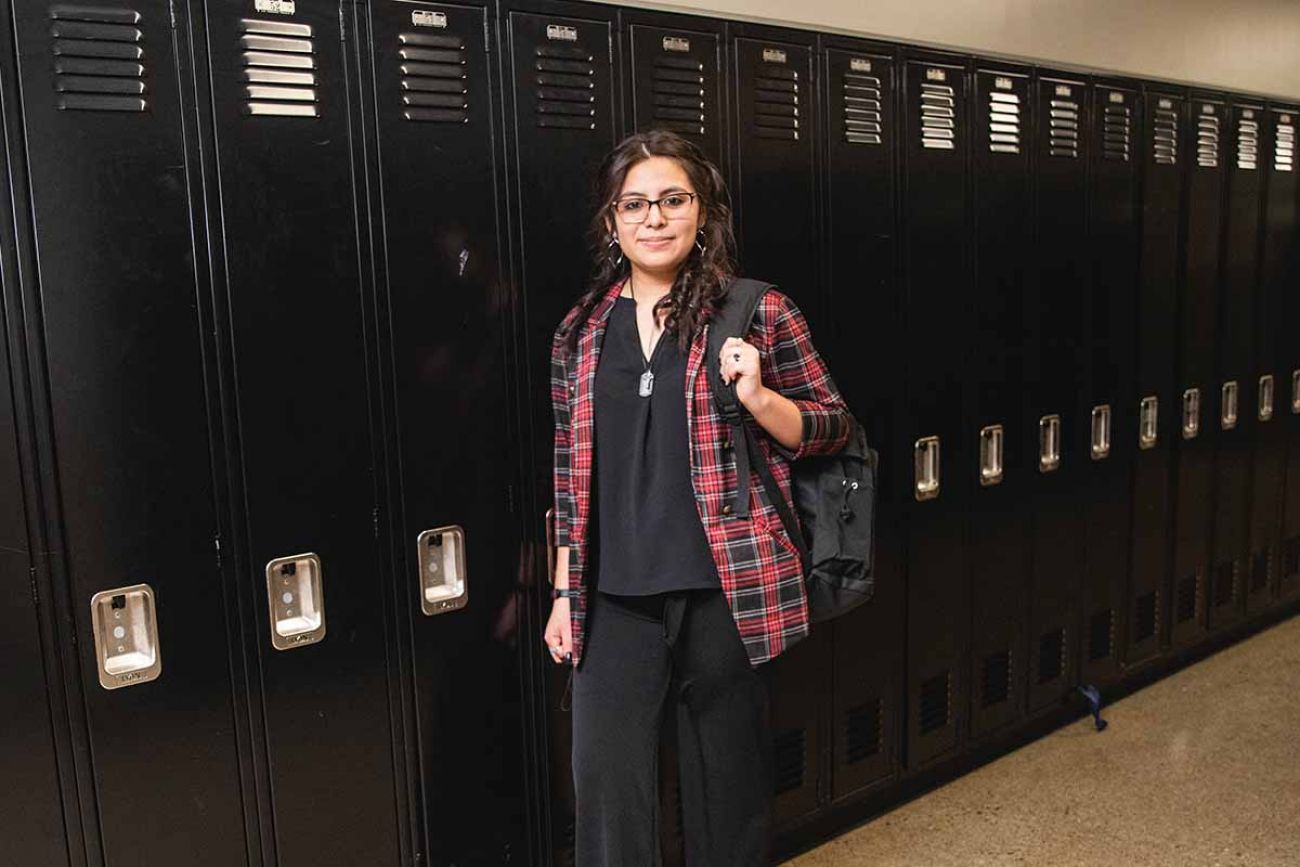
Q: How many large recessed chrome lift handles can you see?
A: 13